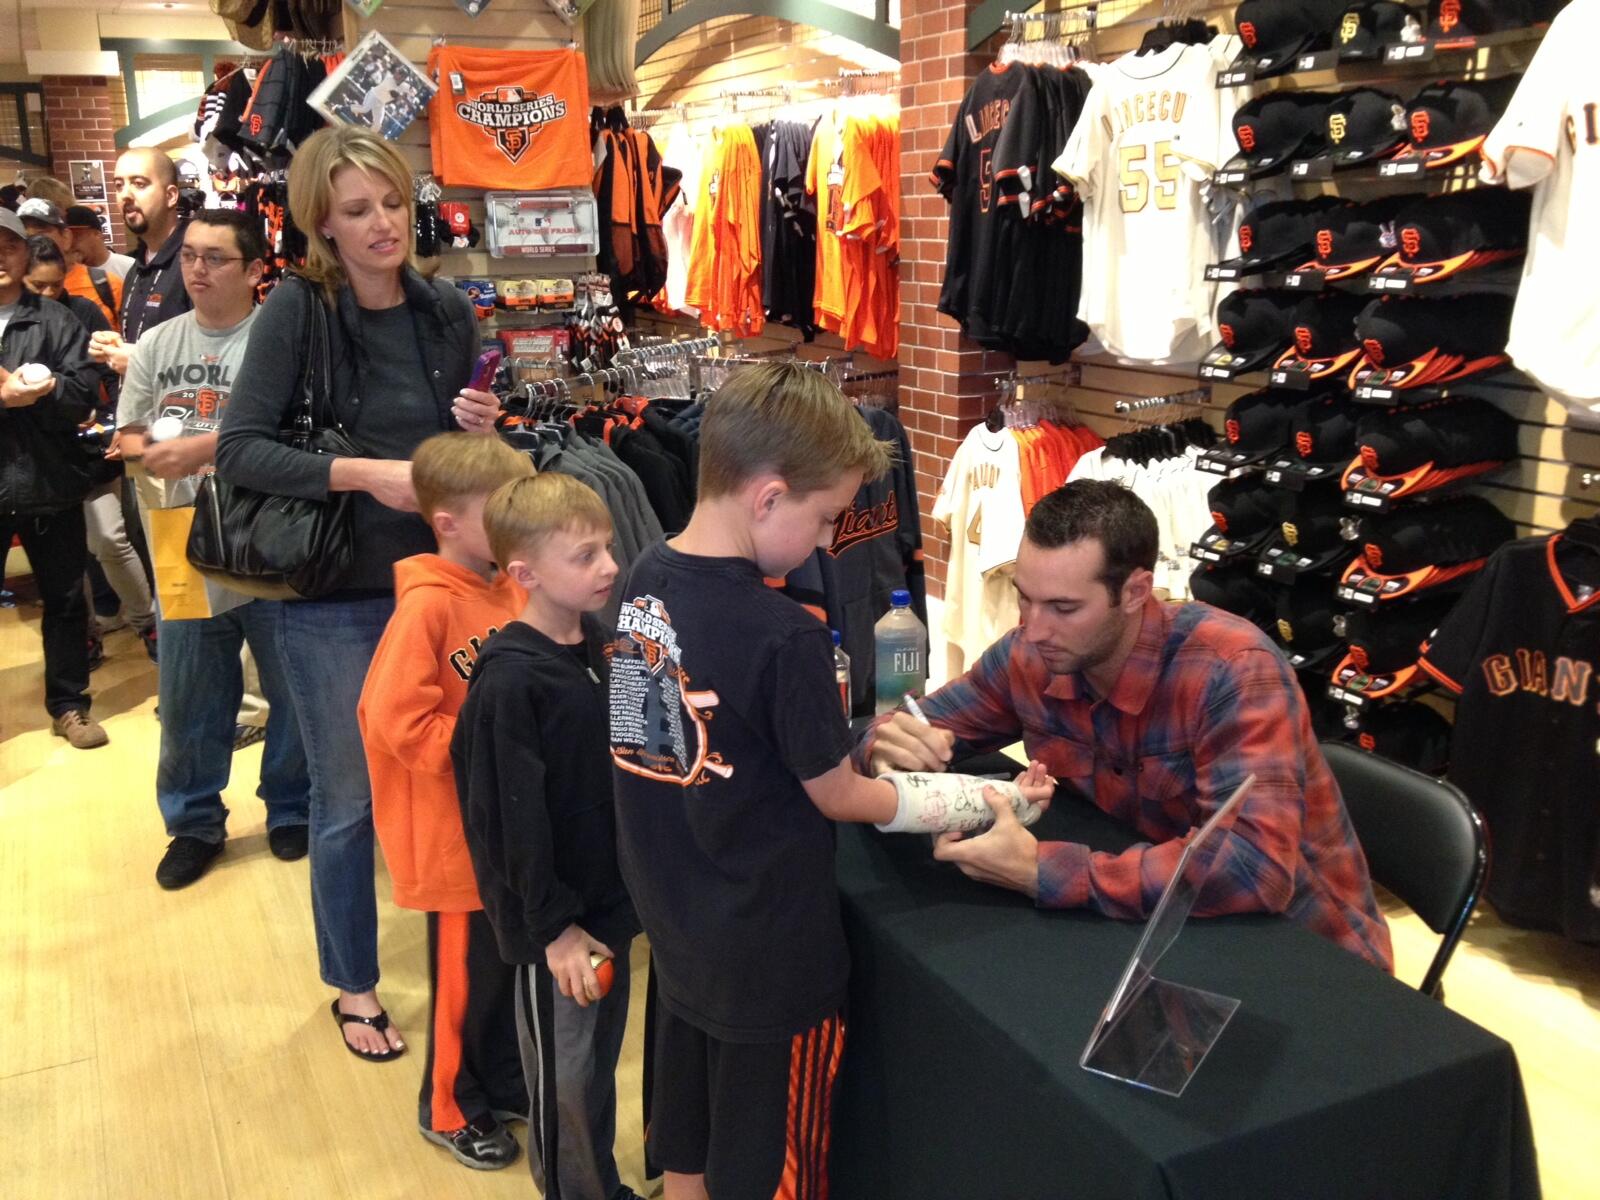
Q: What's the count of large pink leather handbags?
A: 0